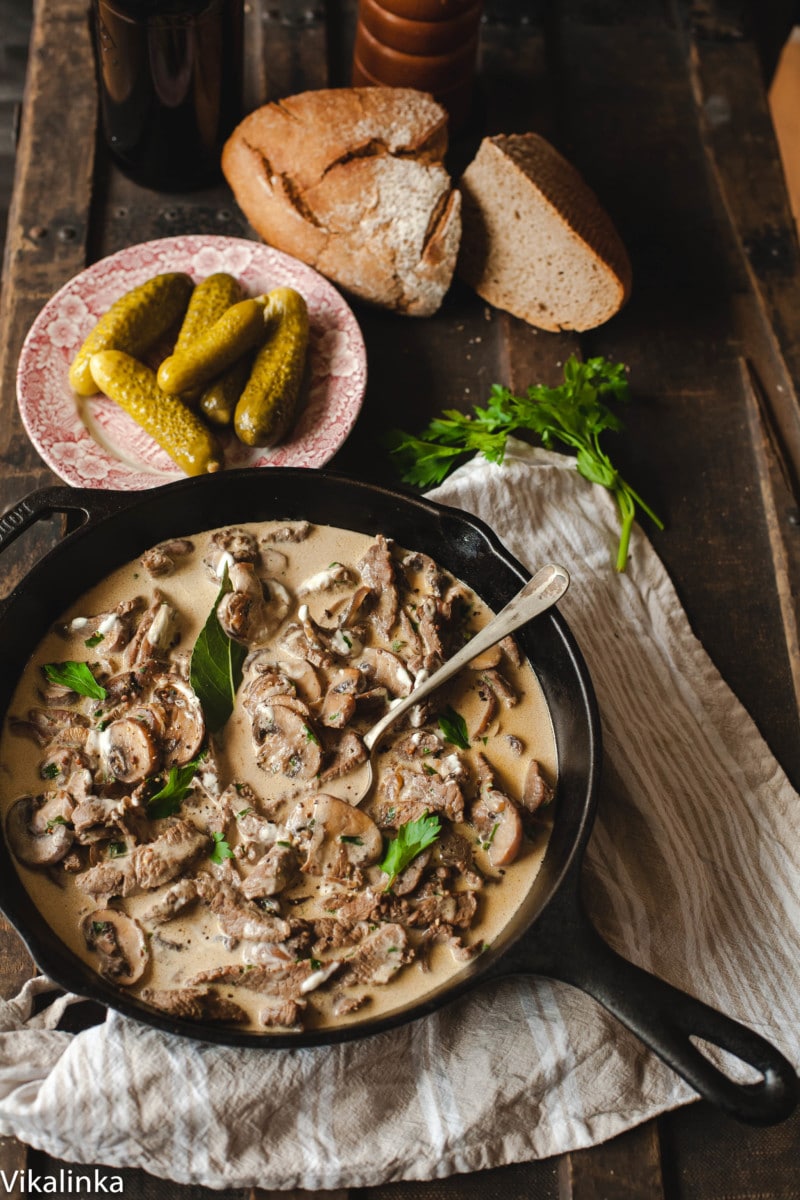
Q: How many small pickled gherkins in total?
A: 6